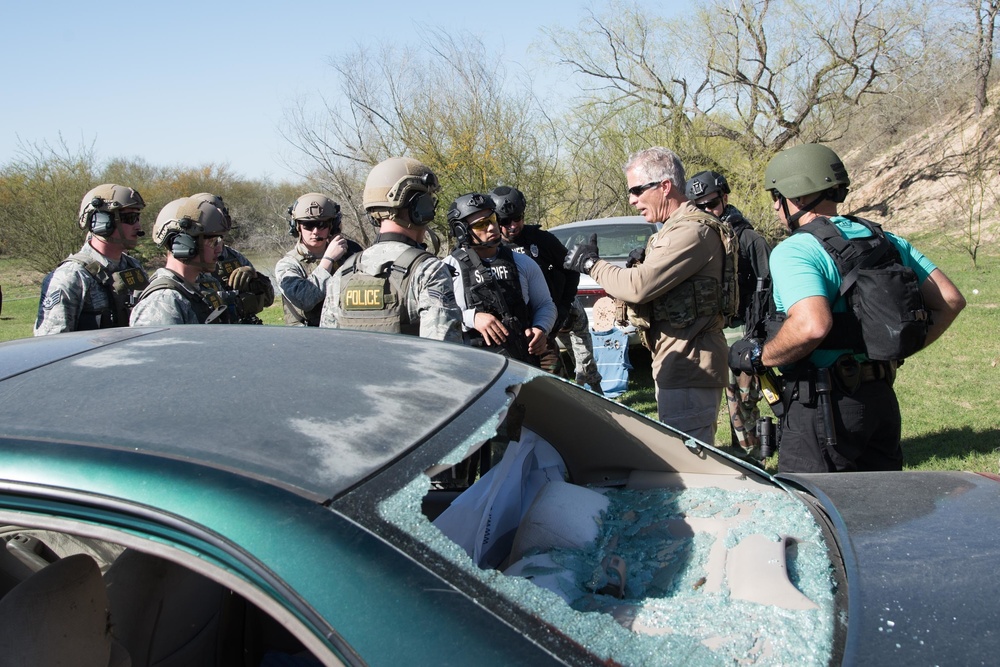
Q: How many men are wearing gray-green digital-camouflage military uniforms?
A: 5